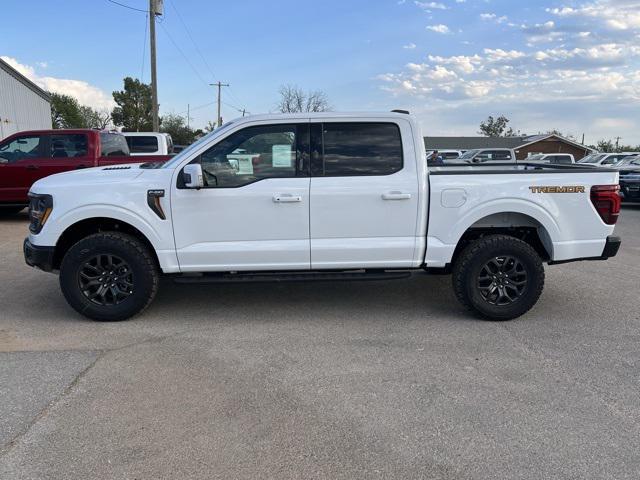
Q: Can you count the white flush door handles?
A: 2